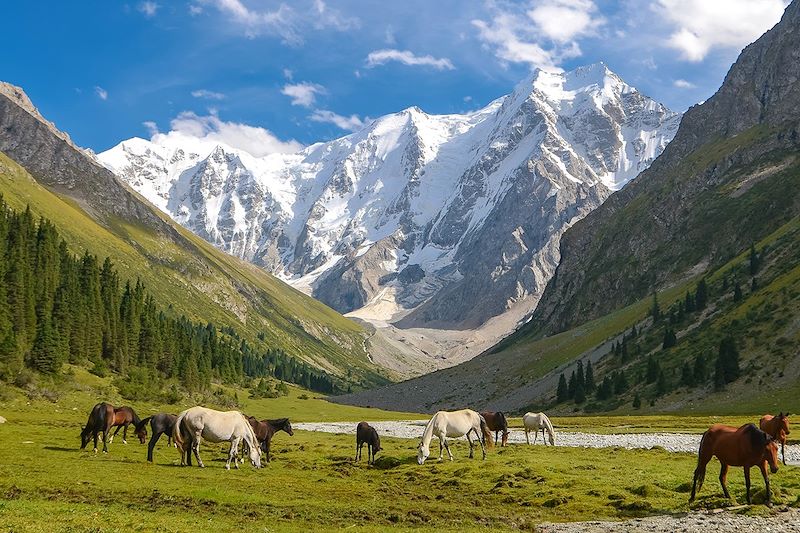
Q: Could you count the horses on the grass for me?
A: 11